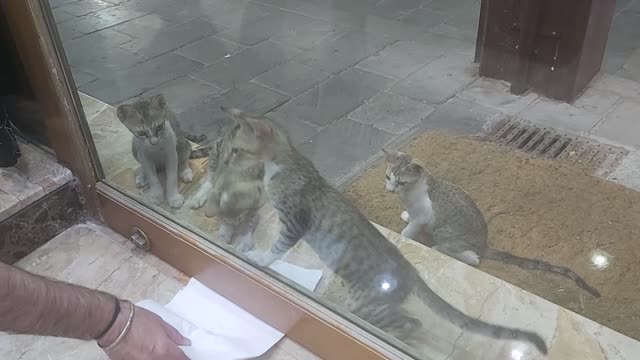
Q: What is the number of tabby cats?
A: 4